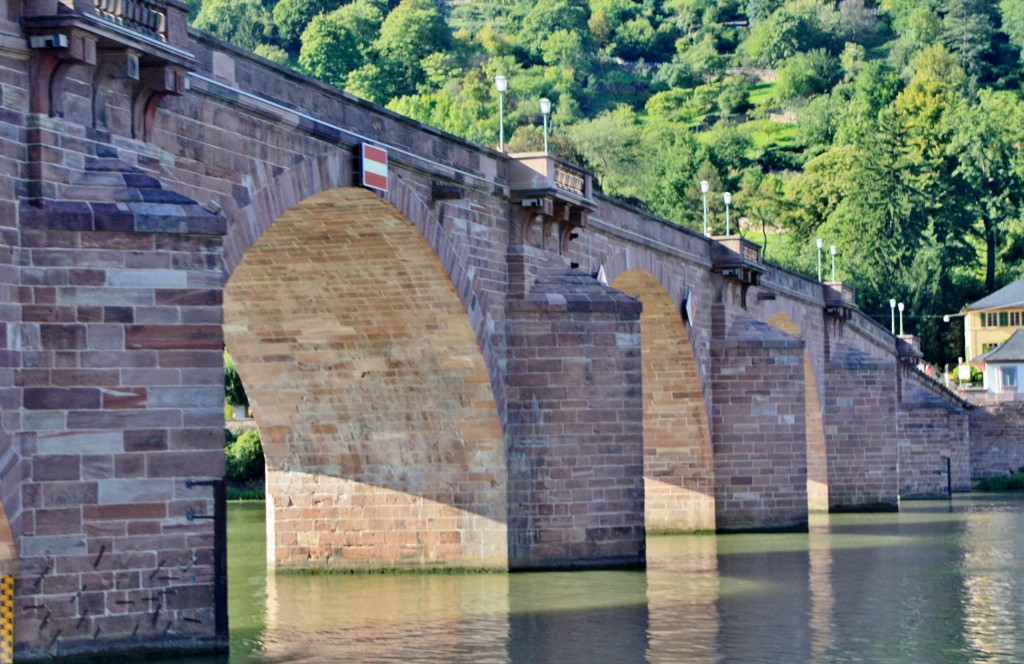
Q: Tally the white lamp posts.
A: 8